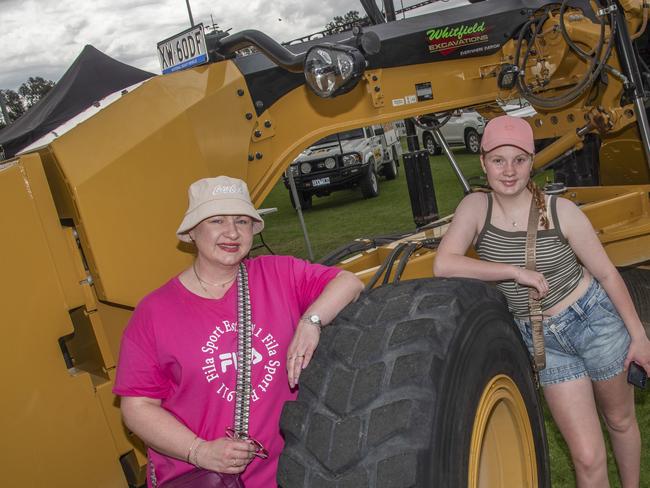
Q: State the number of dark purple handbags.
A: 1